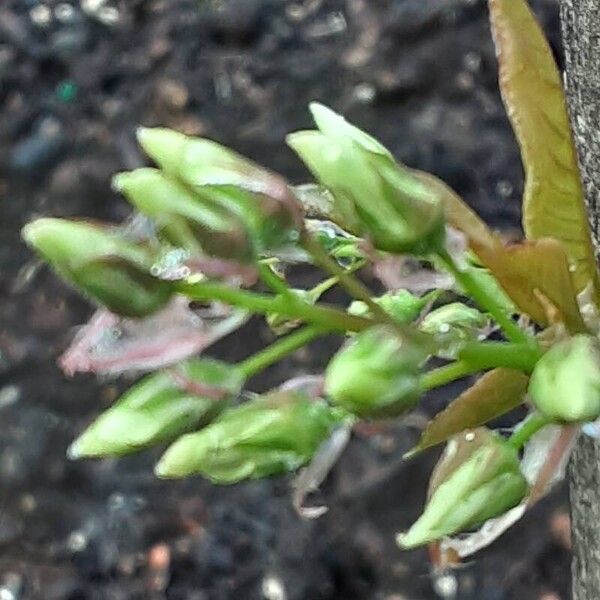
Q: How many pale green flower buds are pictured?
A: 9